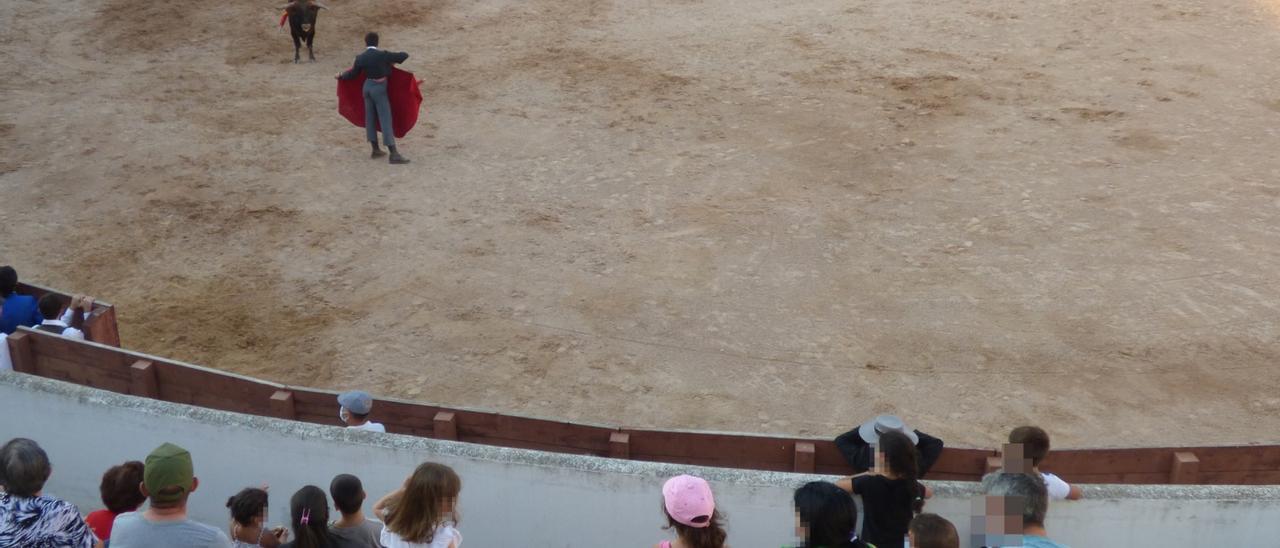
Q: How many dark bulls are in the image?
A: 1